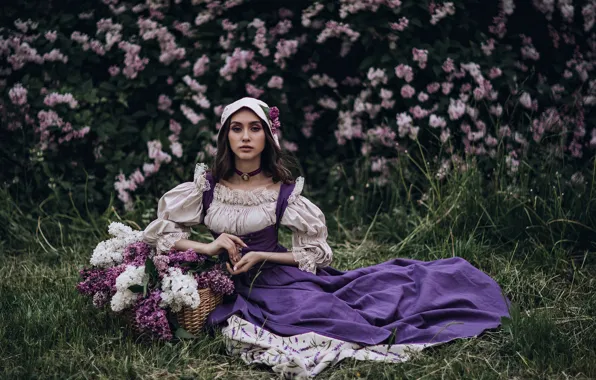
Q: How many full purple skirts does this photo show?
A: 1